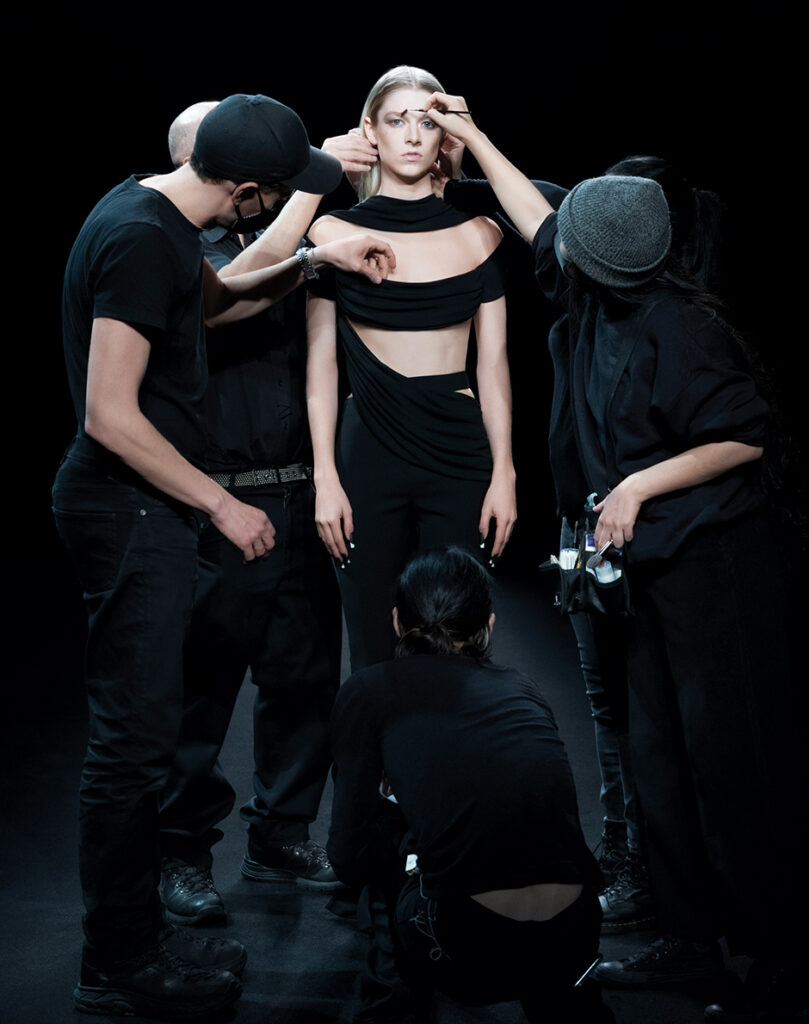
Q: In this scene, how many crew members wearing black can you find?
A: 5